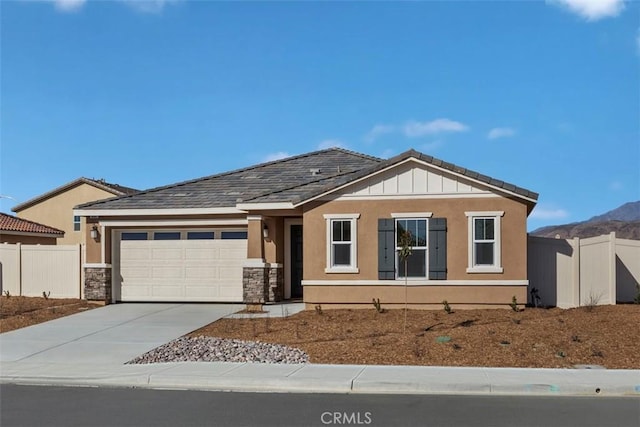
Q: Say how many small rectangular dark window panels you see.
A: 4